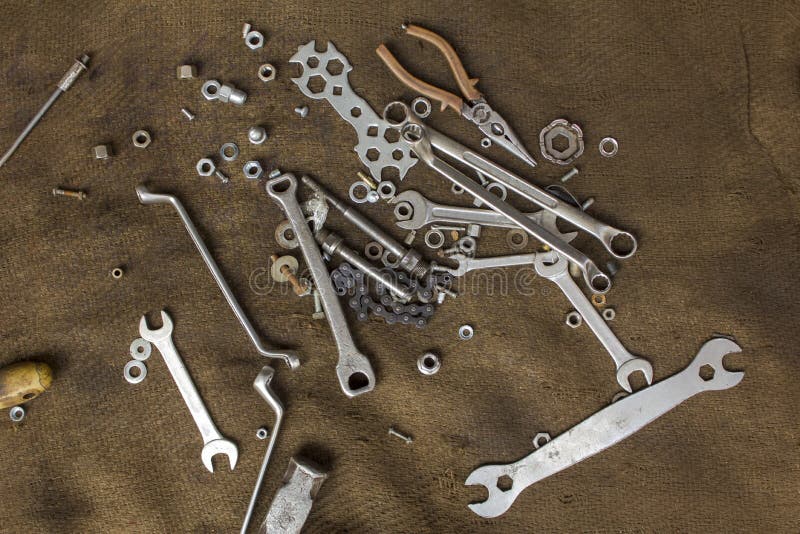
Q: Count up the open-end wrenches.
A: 5